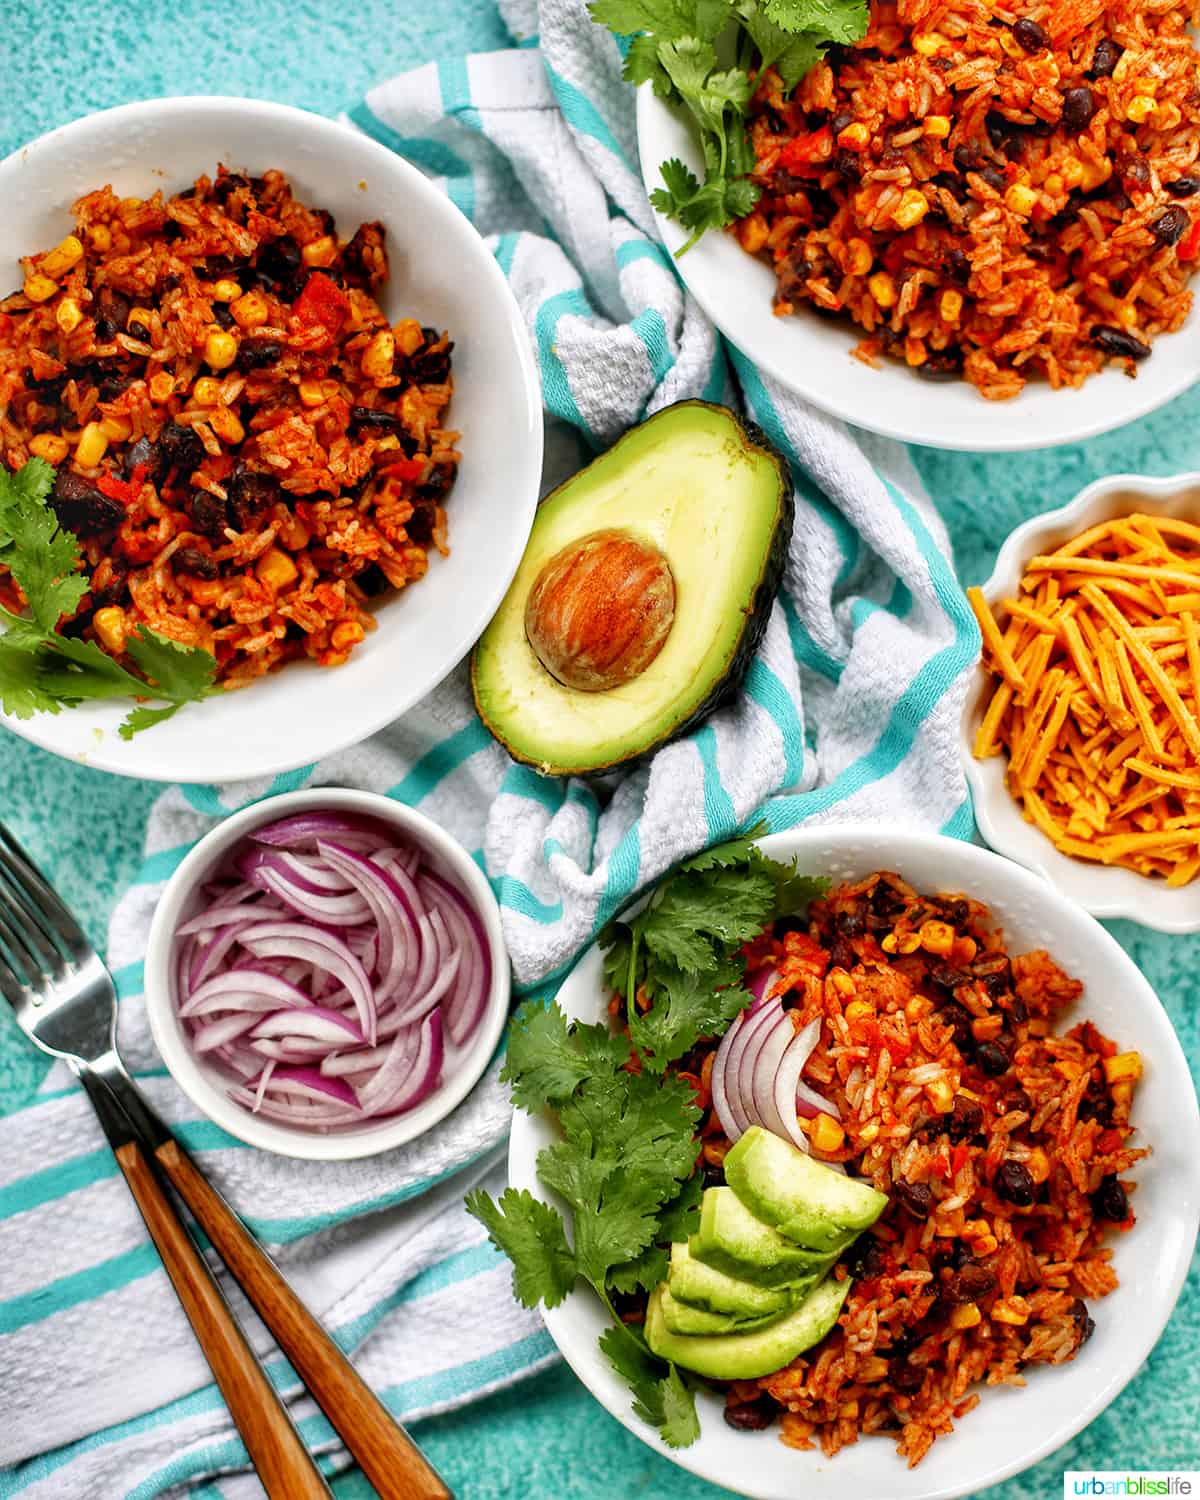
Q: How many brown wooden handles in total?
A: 2